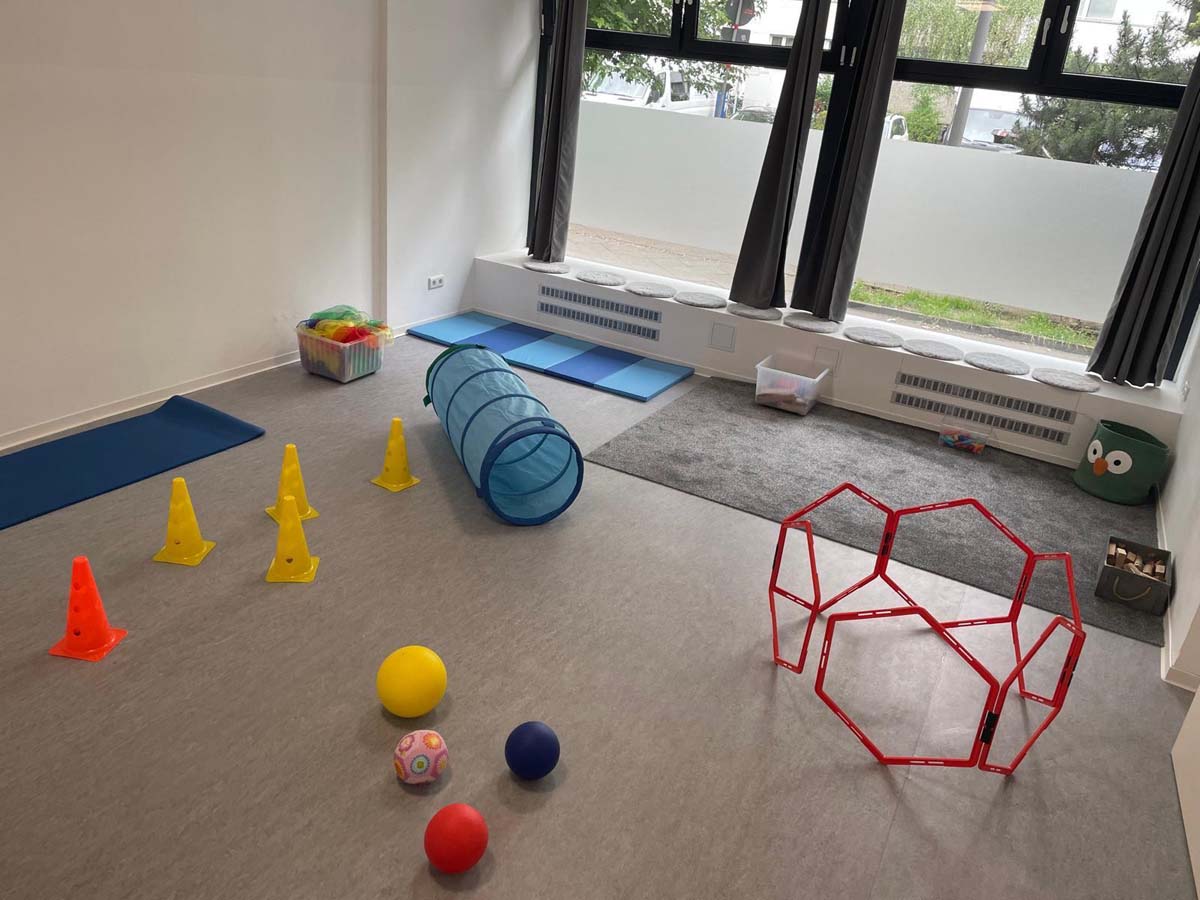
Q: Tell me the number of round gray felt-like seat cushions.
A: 10